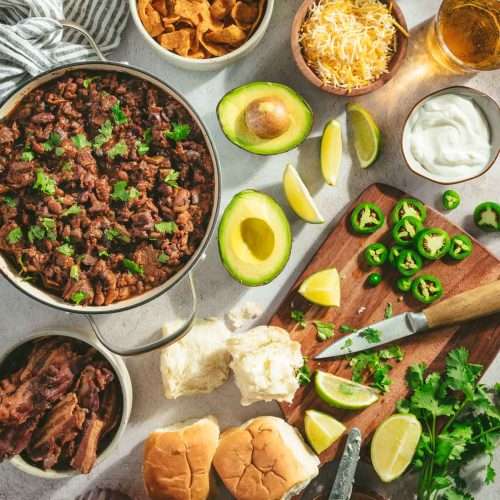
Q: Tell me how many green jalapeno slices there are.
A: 13